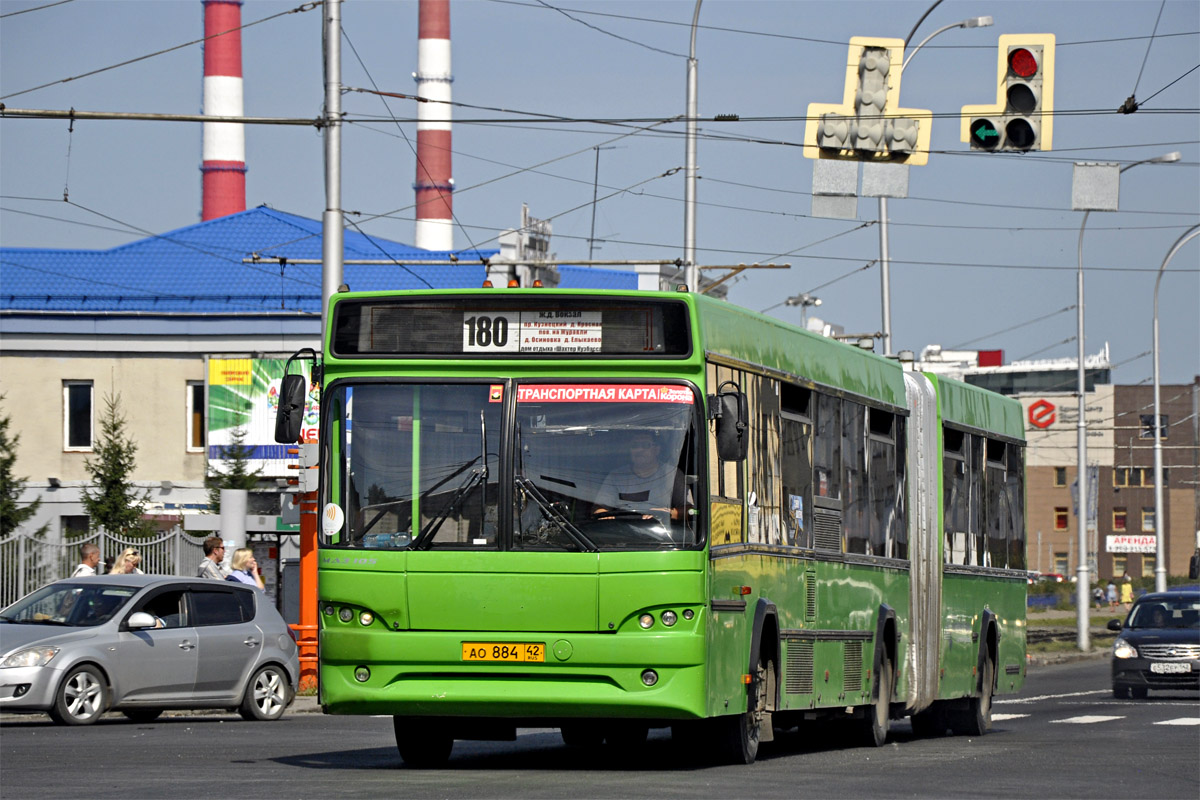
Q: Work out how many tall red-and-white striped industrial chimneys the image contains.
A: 2